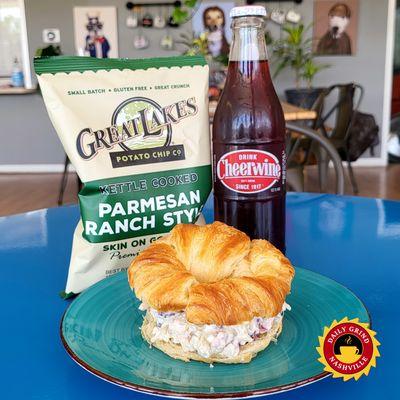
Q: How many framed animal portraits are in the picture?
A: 3